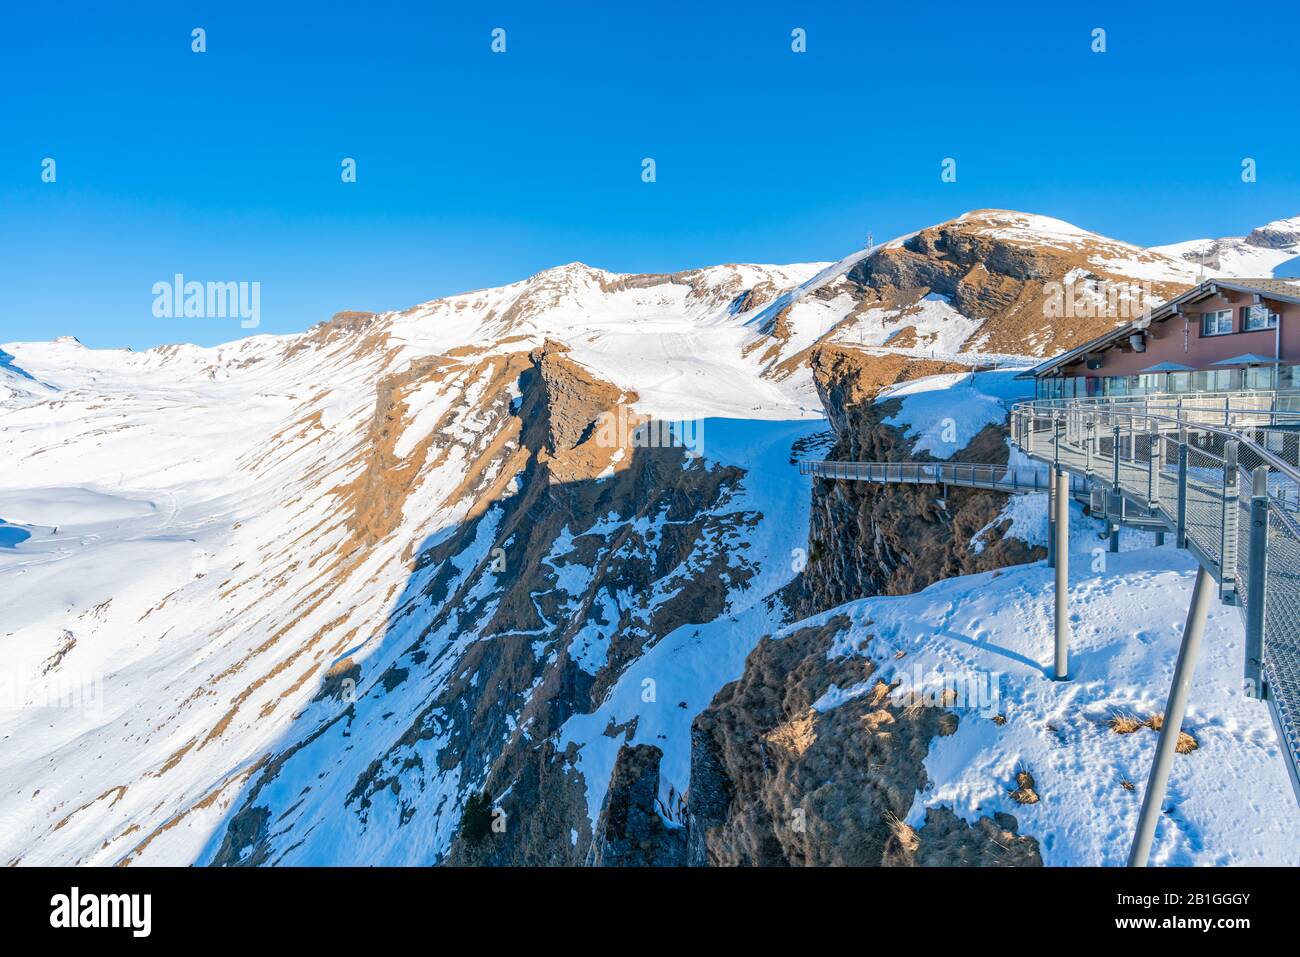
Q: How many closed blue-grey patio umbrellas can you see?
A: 0